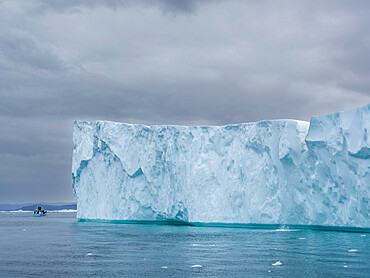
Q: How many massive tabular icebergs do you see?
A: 1